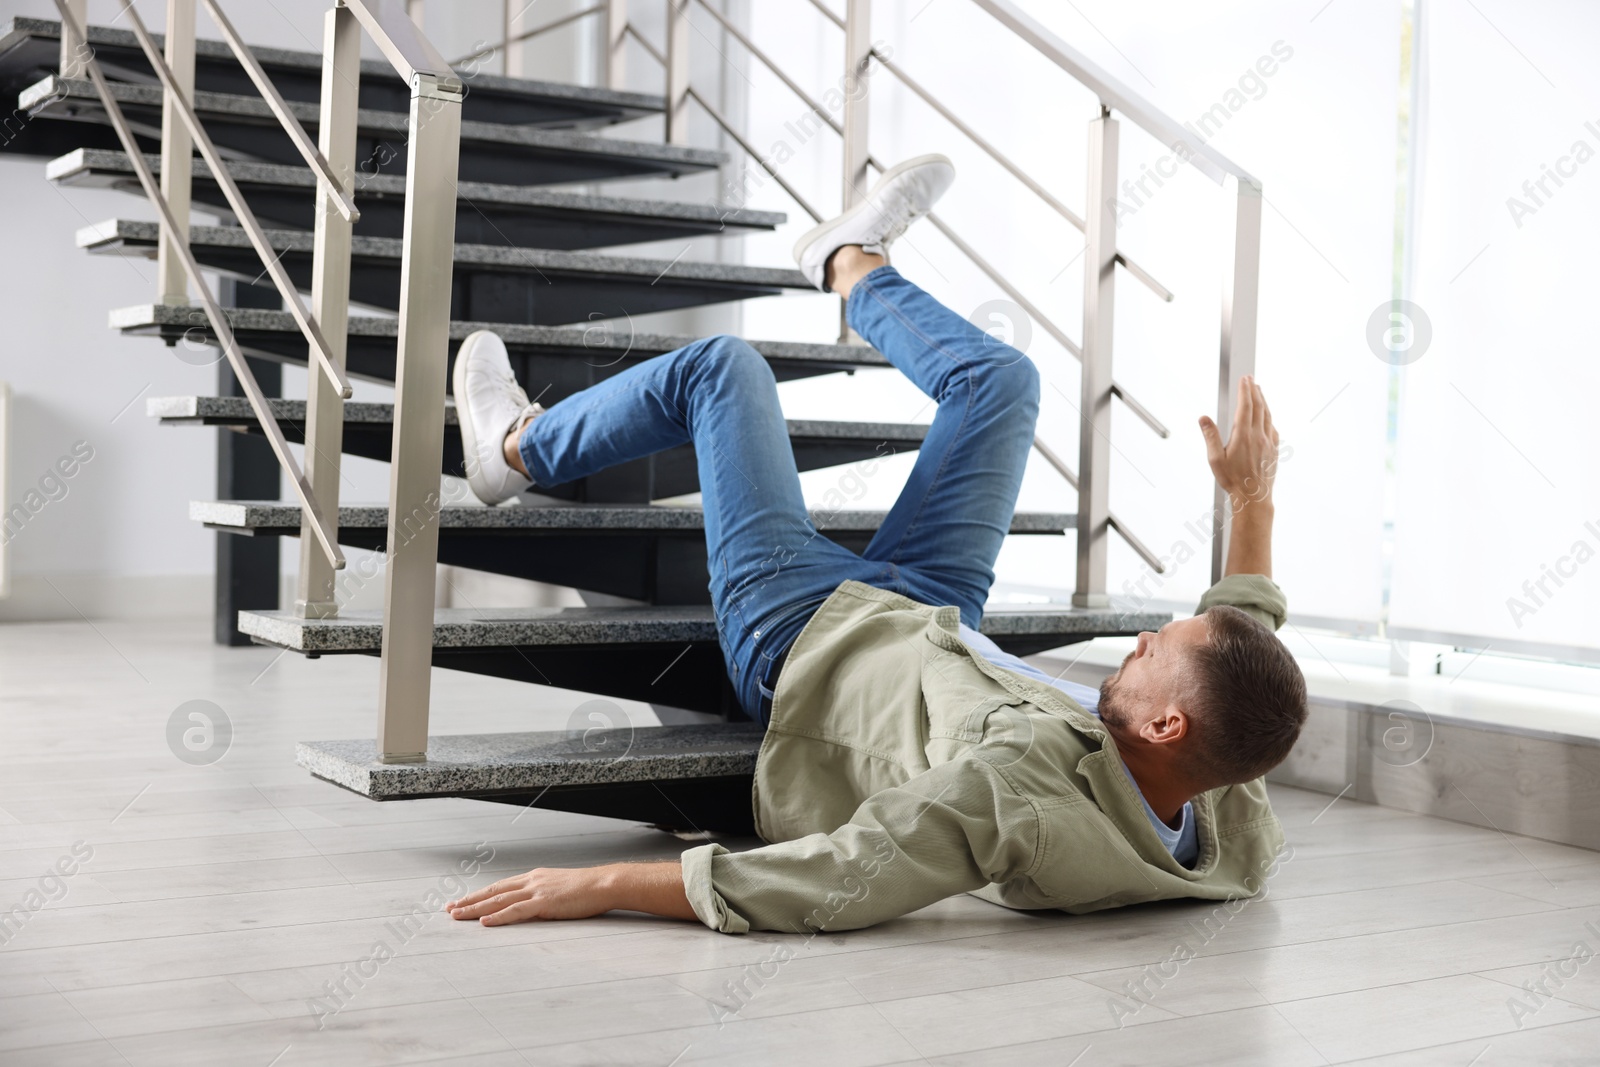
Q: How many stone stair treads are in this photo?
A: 9